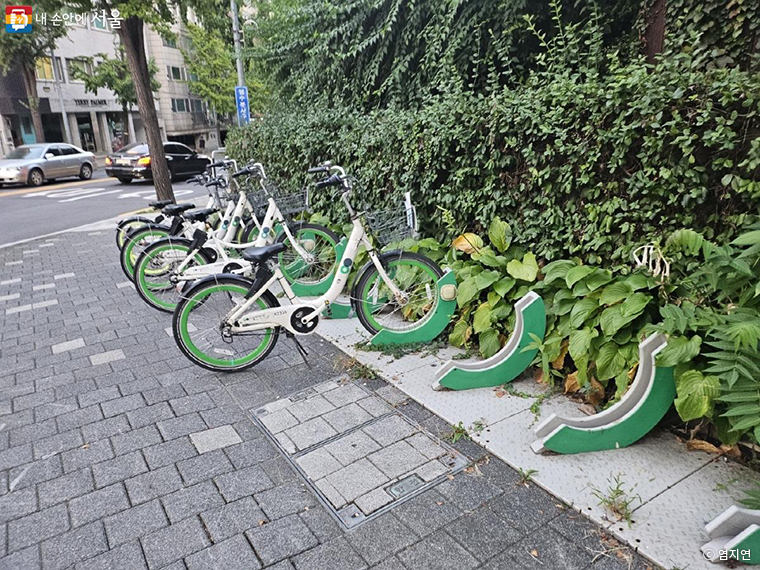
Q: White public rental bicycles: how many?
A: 5